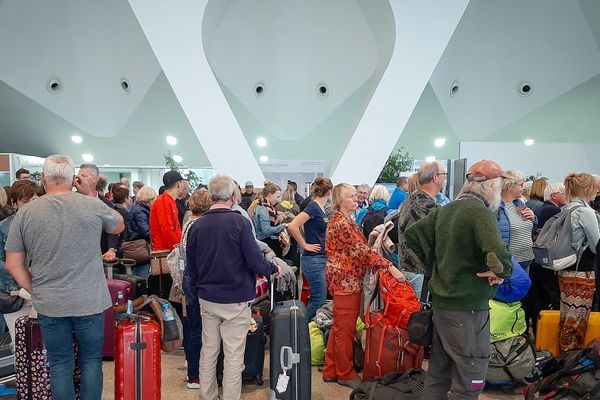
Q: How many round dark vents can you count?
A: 6